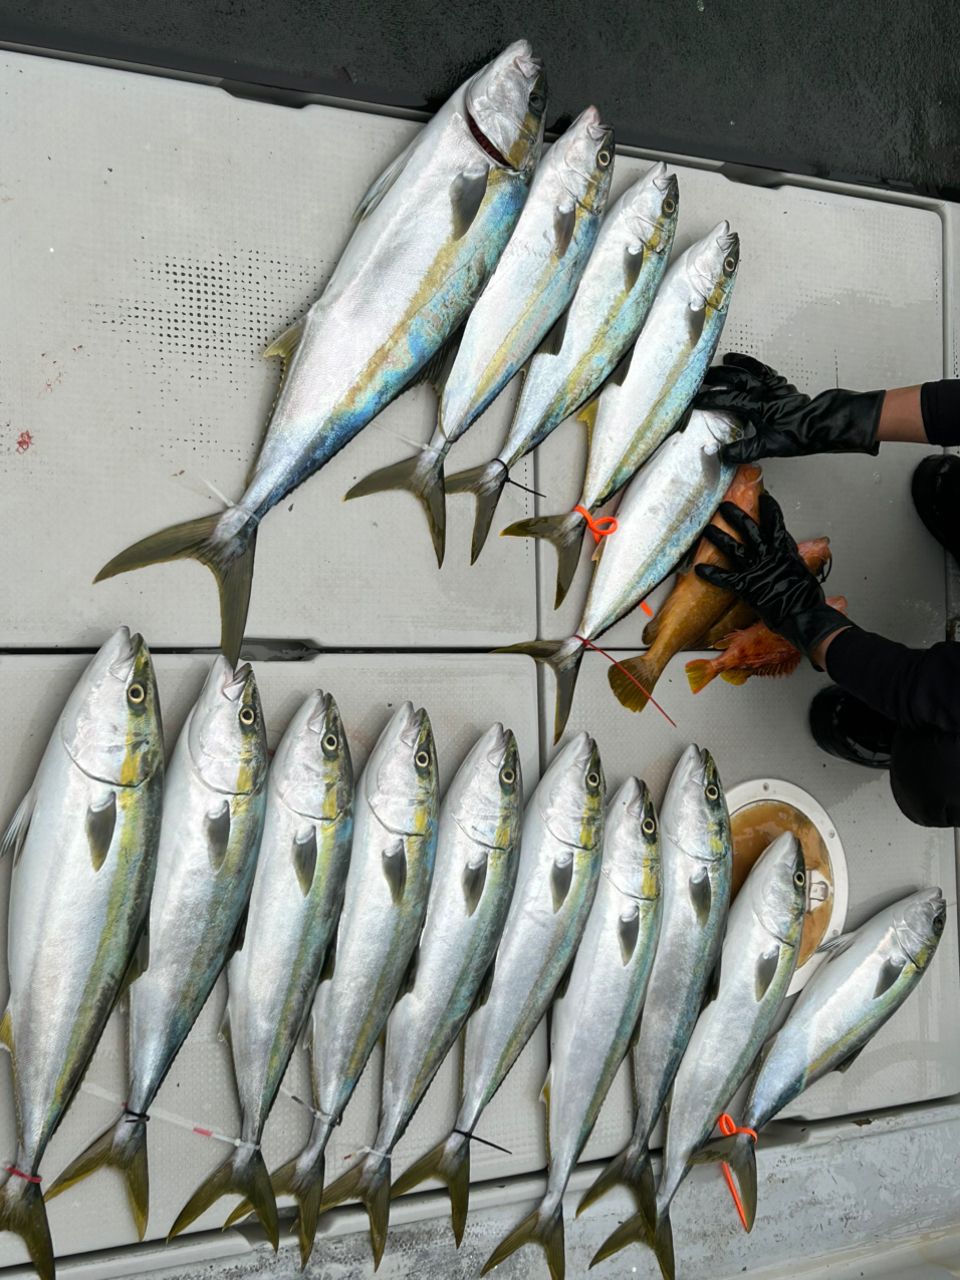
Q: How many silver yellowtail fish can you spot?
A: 15